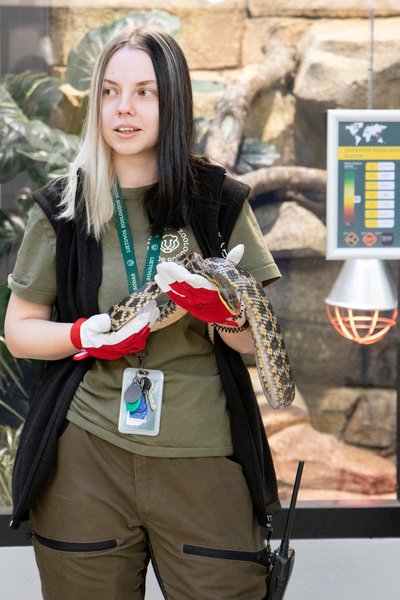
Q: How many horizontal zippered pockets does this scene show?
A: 2